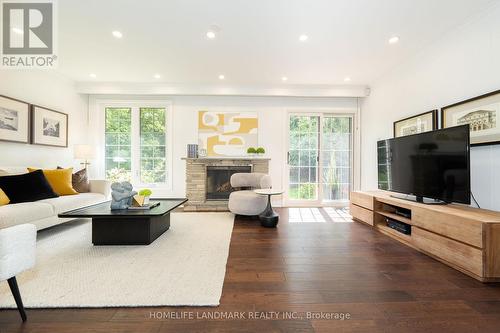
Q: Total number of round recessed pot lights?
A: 9